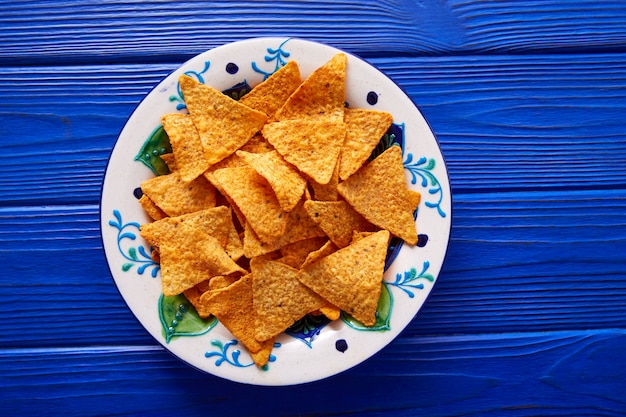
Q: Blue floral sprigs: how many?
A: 6